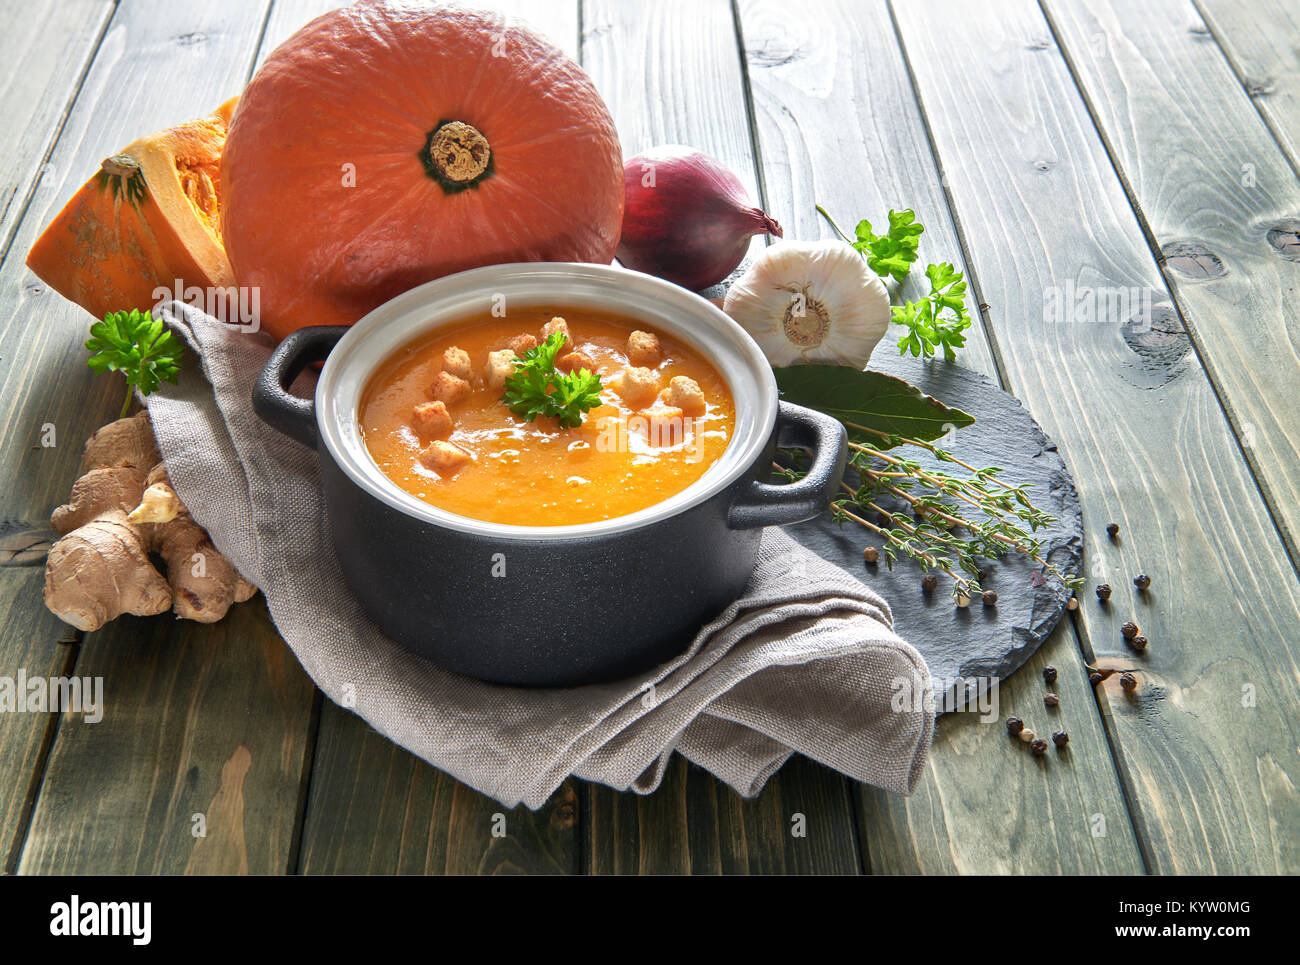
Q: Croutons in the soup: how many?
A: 12